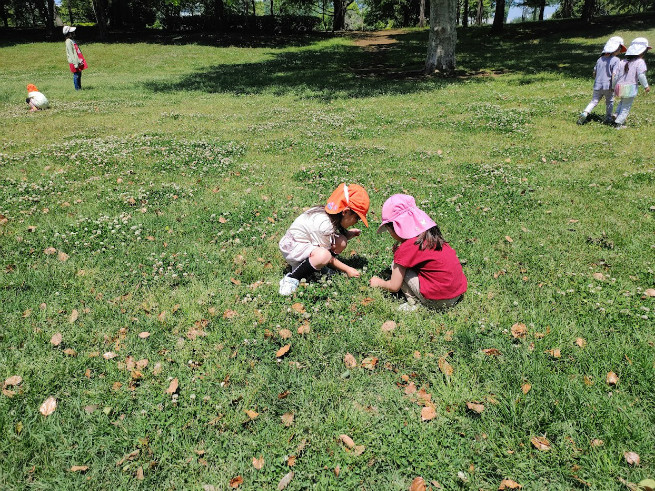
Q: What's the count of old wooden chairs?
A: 0